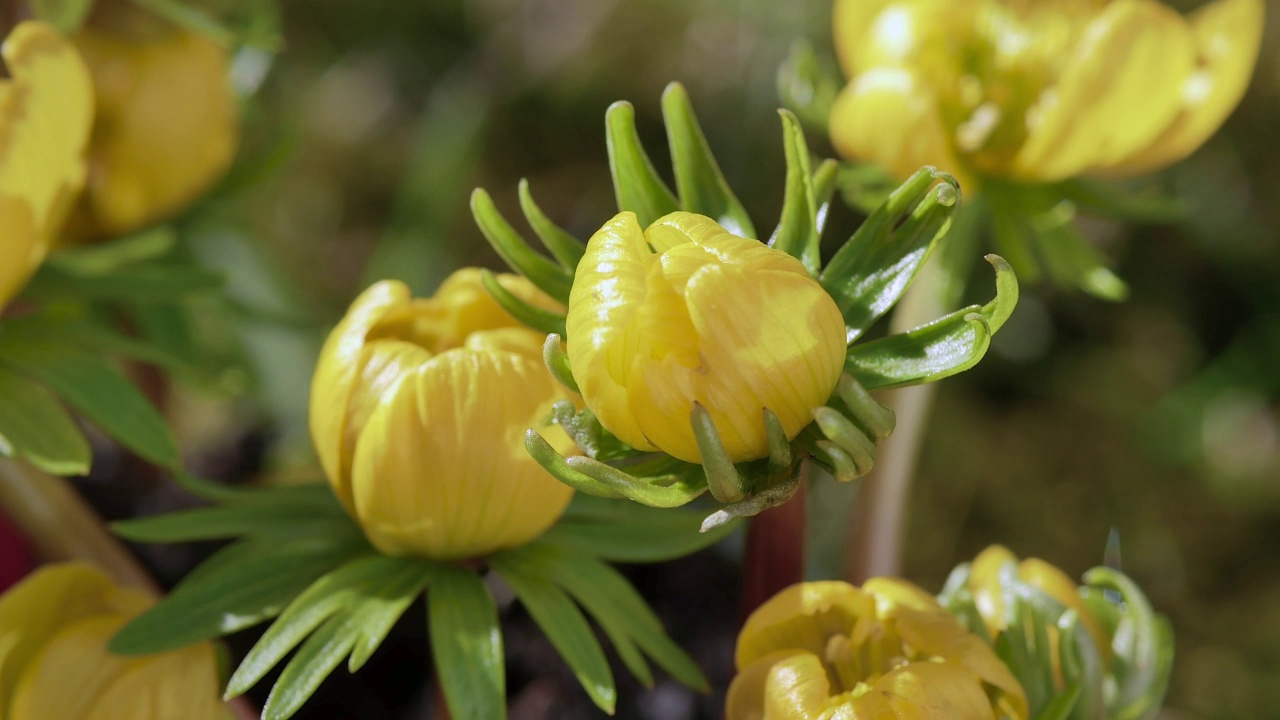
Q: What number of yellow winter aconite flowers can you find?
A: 8